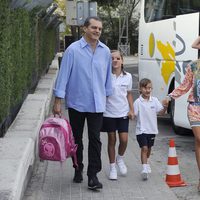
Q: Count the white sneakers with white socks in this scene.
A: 4